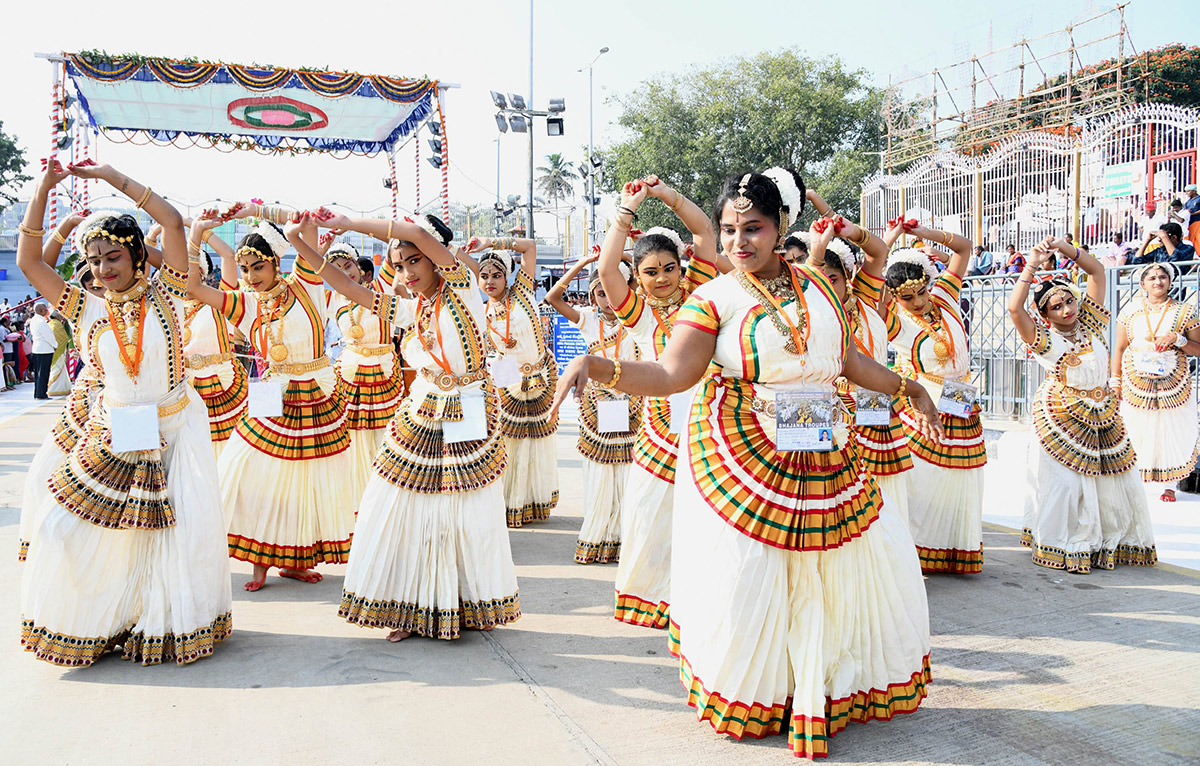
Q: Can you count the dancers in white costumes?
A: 15